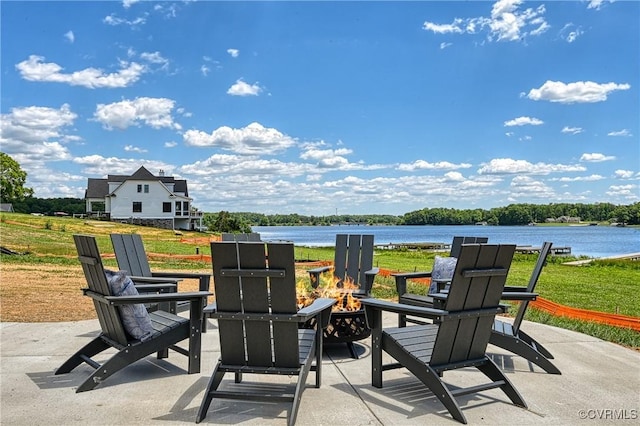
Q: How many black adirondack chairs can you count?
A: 8